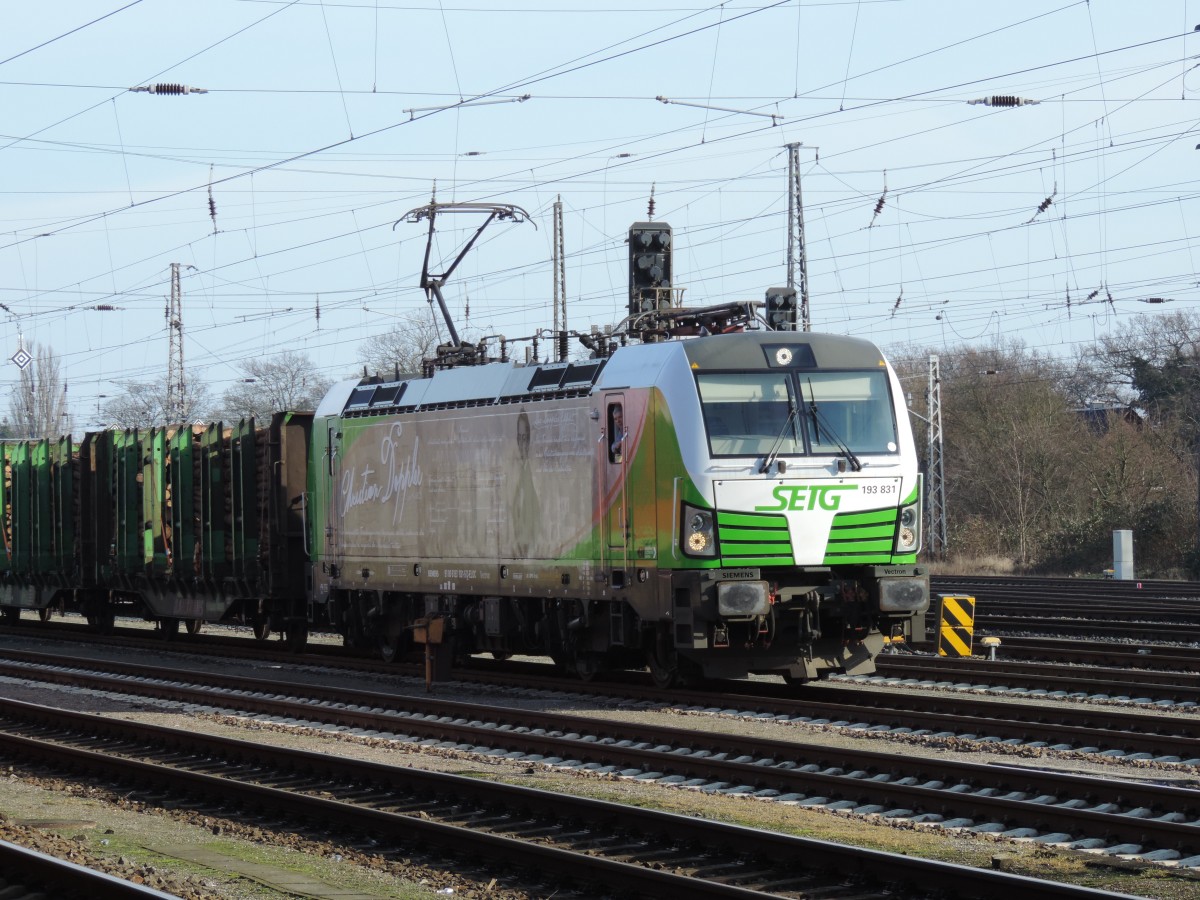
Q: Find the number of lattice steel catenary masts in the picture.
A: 4